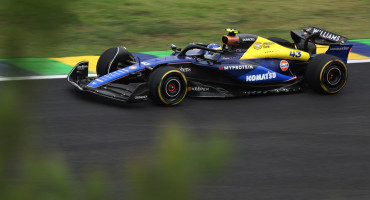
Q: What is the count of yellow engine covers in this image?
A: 1